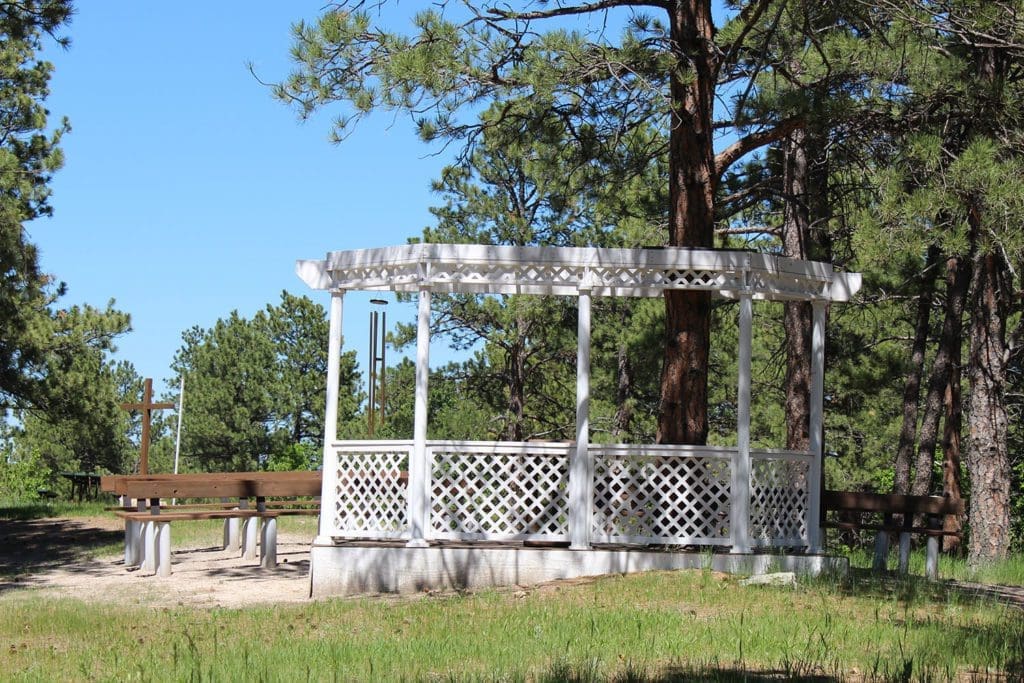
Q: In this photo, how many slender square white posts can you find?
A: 5